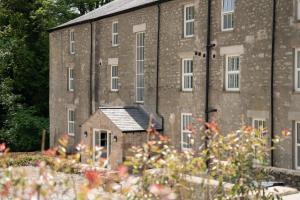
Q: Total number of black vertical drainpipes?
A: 4